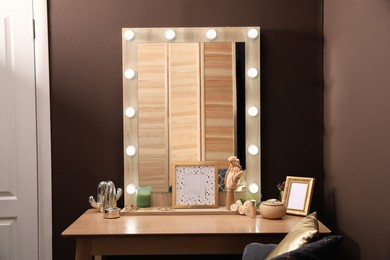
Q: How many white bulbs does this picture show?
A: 12